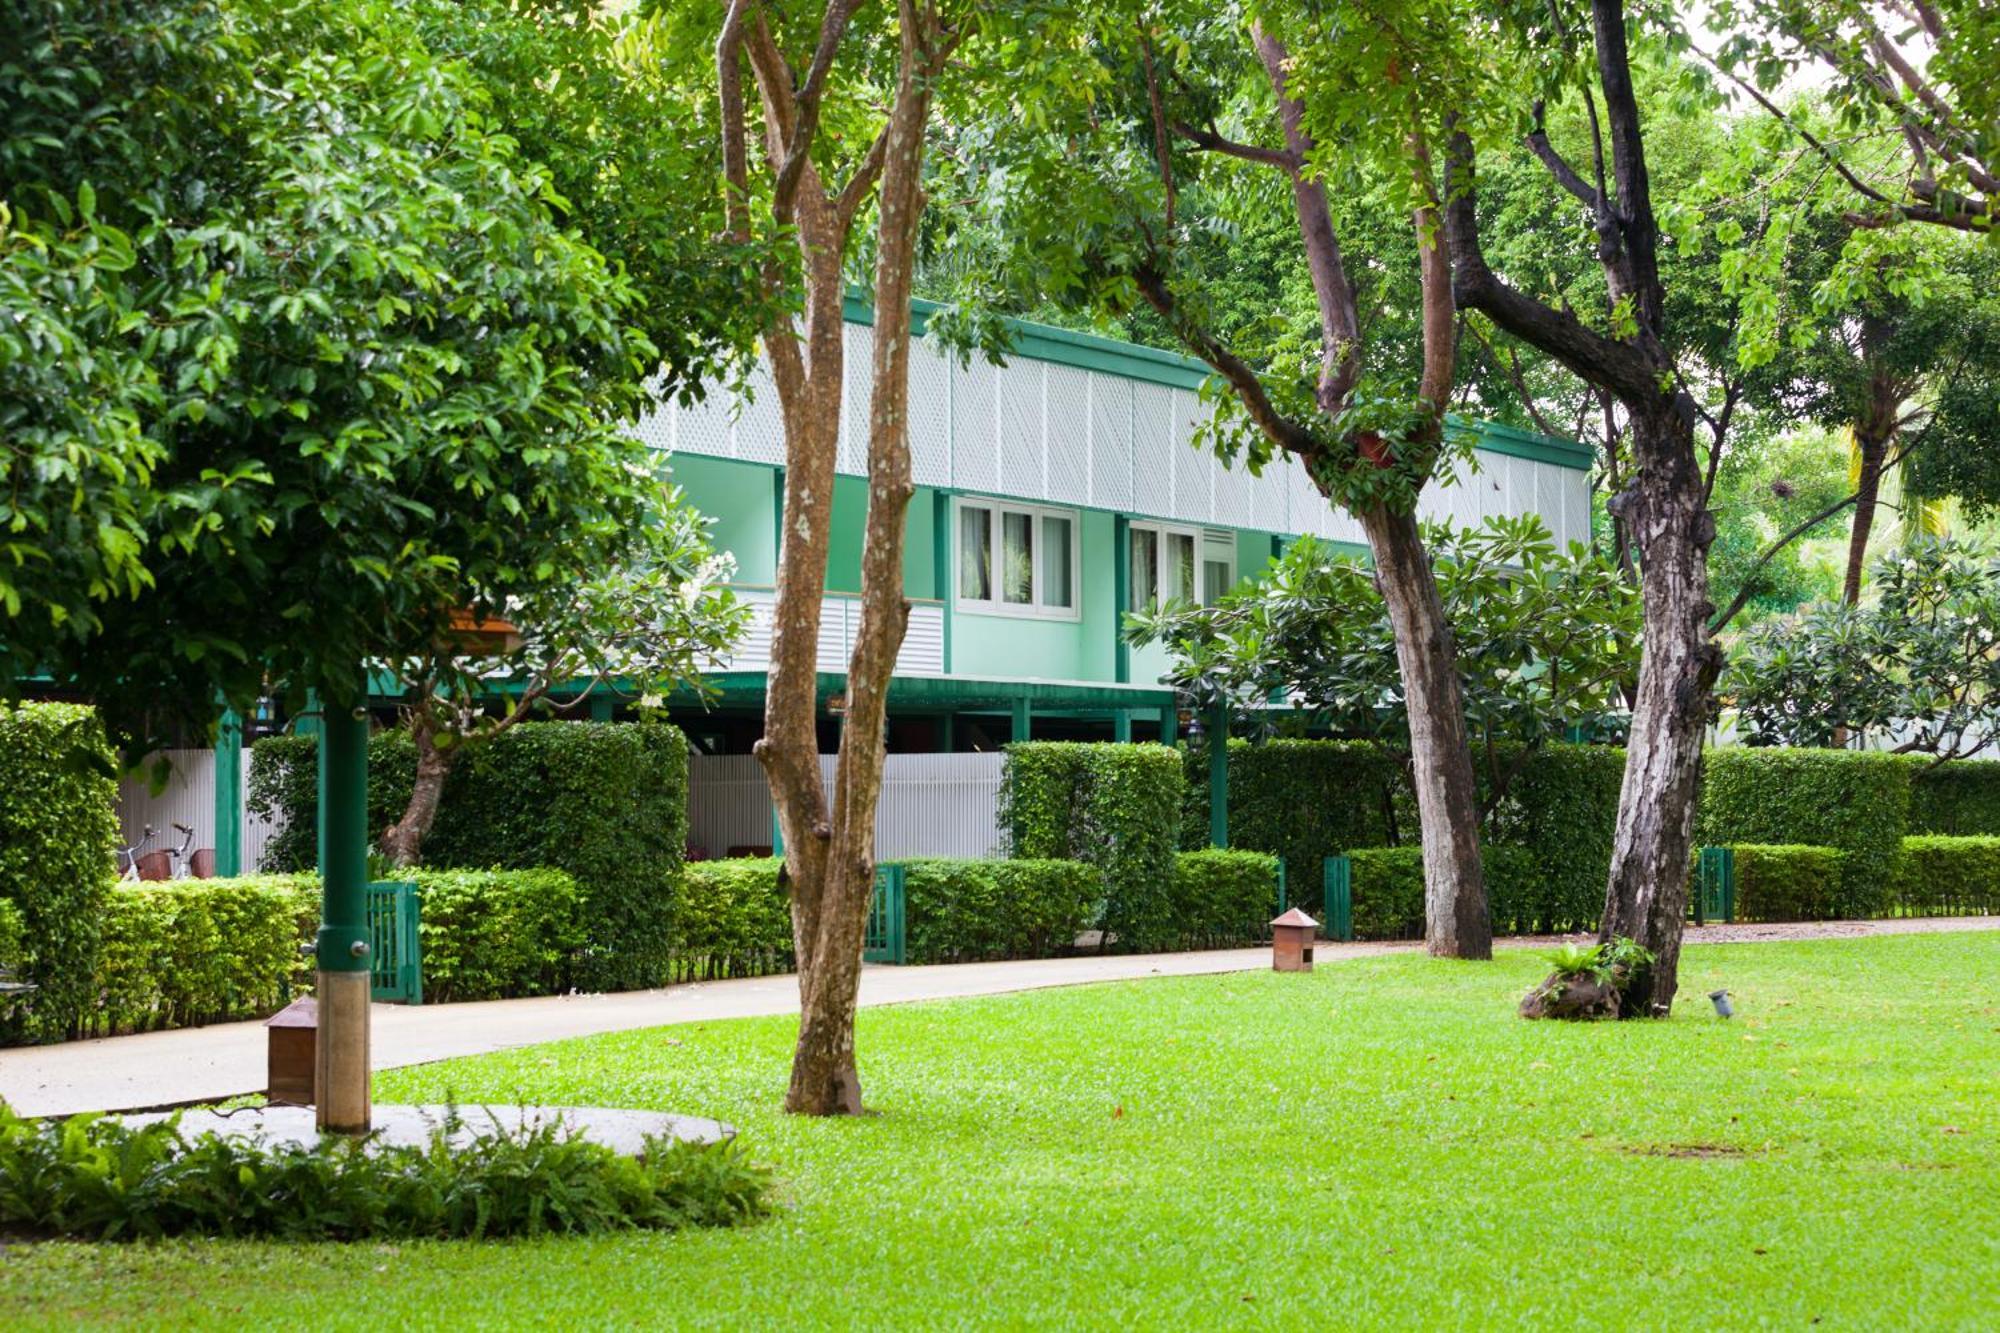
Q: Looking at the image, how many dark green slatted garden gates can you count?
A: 4